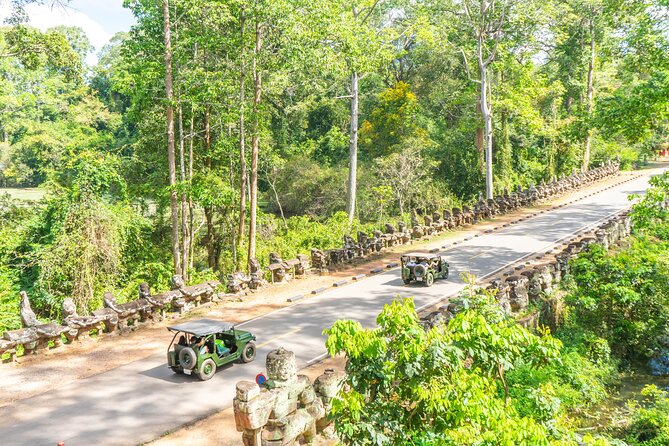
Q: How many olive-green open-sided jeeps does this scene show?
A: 2